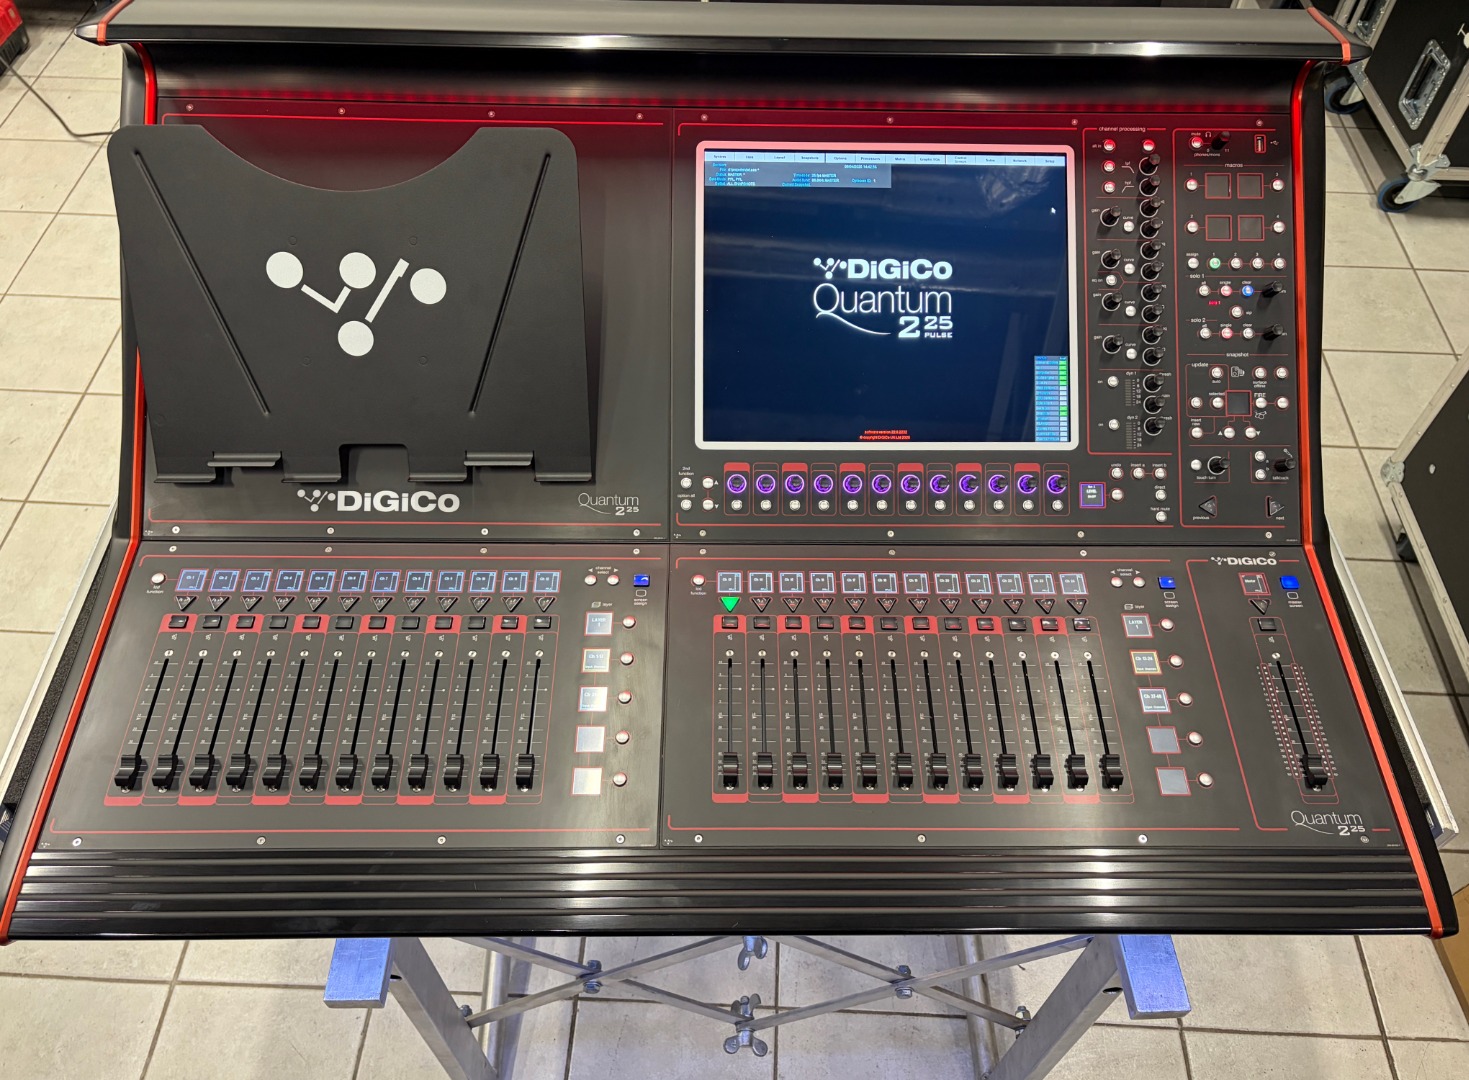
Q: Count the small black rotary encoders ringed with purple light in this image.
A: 12